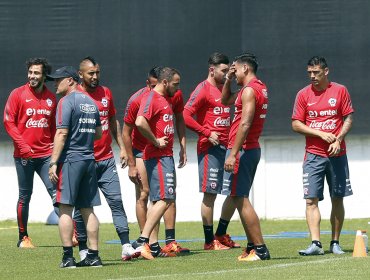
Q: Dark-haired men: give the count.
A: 7